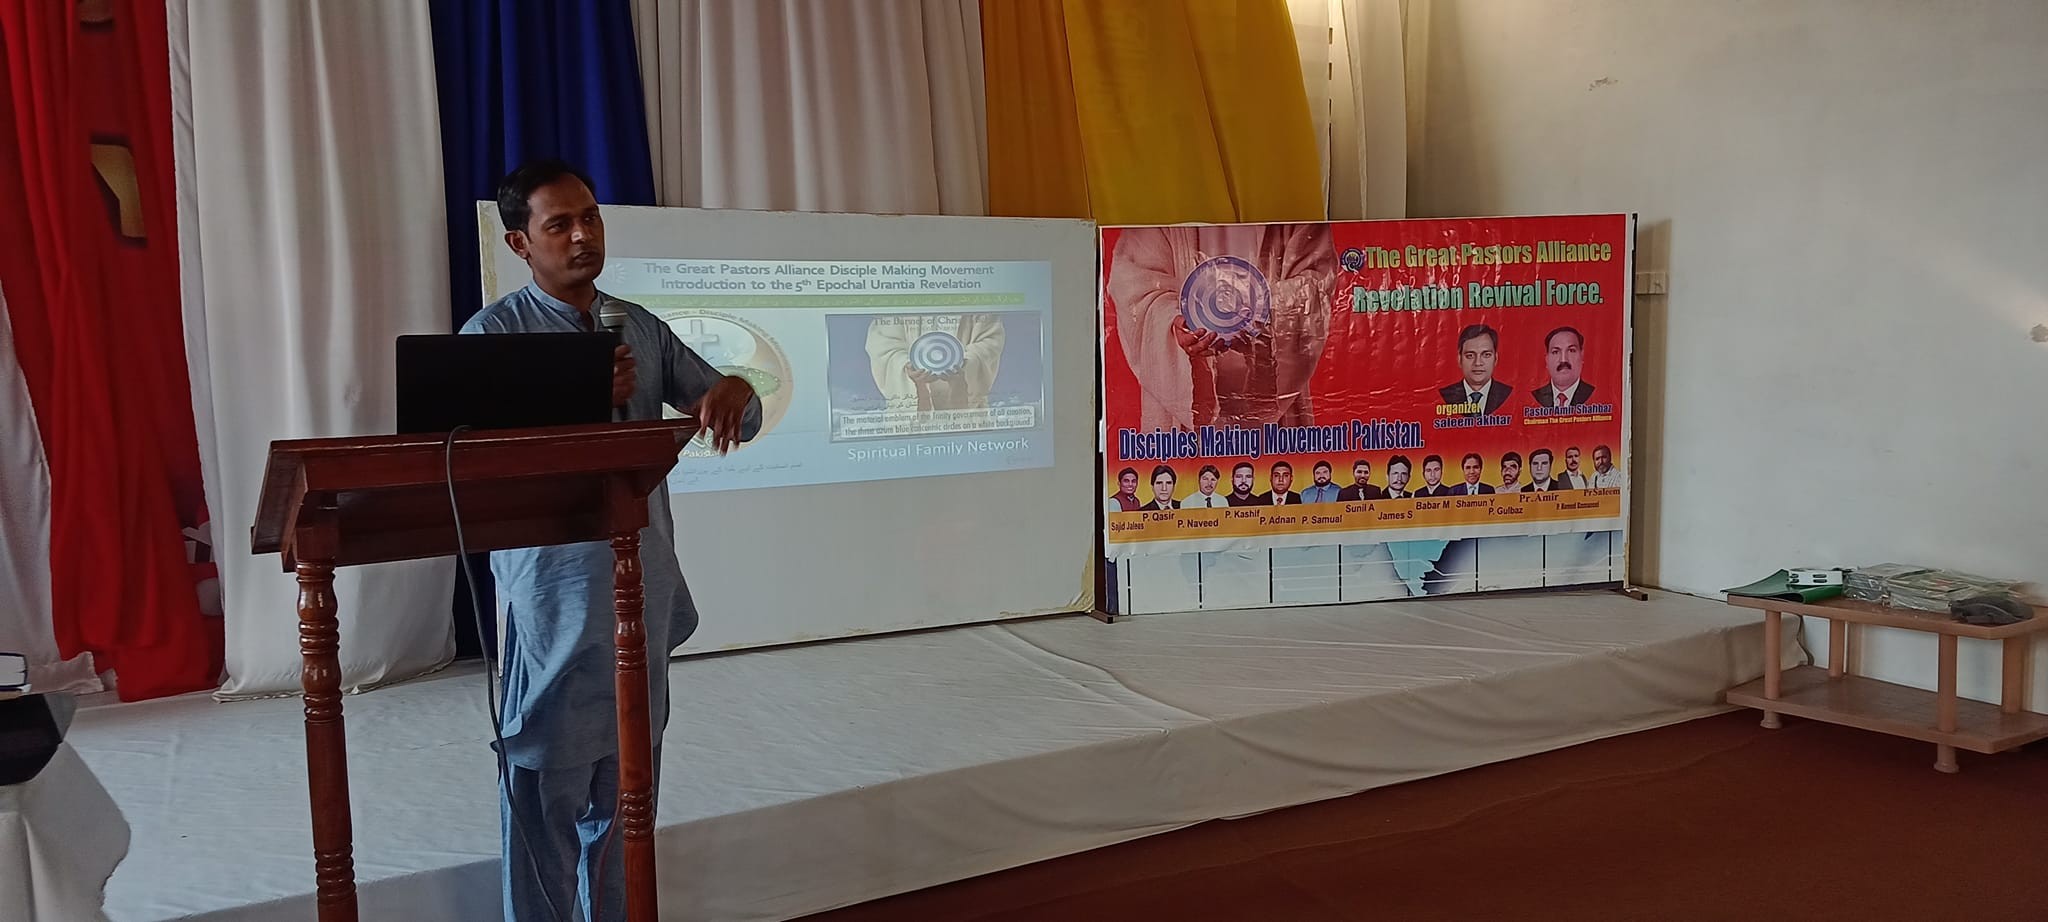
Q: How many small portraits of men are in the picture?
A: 14